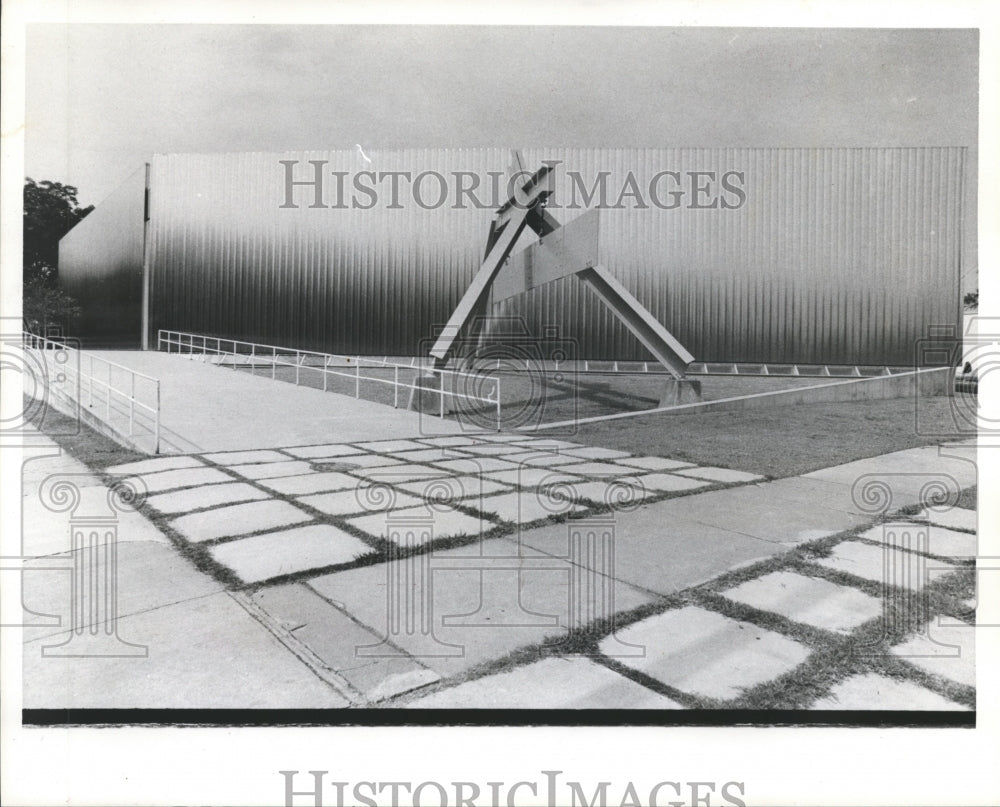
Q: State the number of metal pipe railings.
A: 2